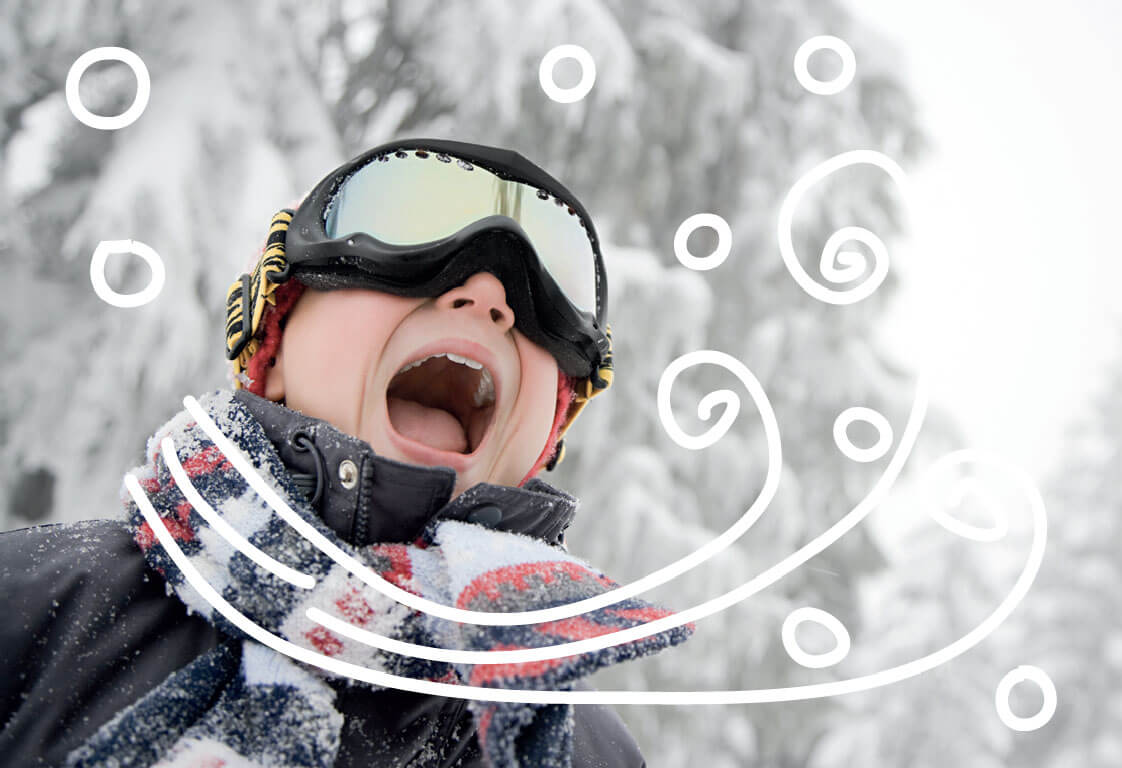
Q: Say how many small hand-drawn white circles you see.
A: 8